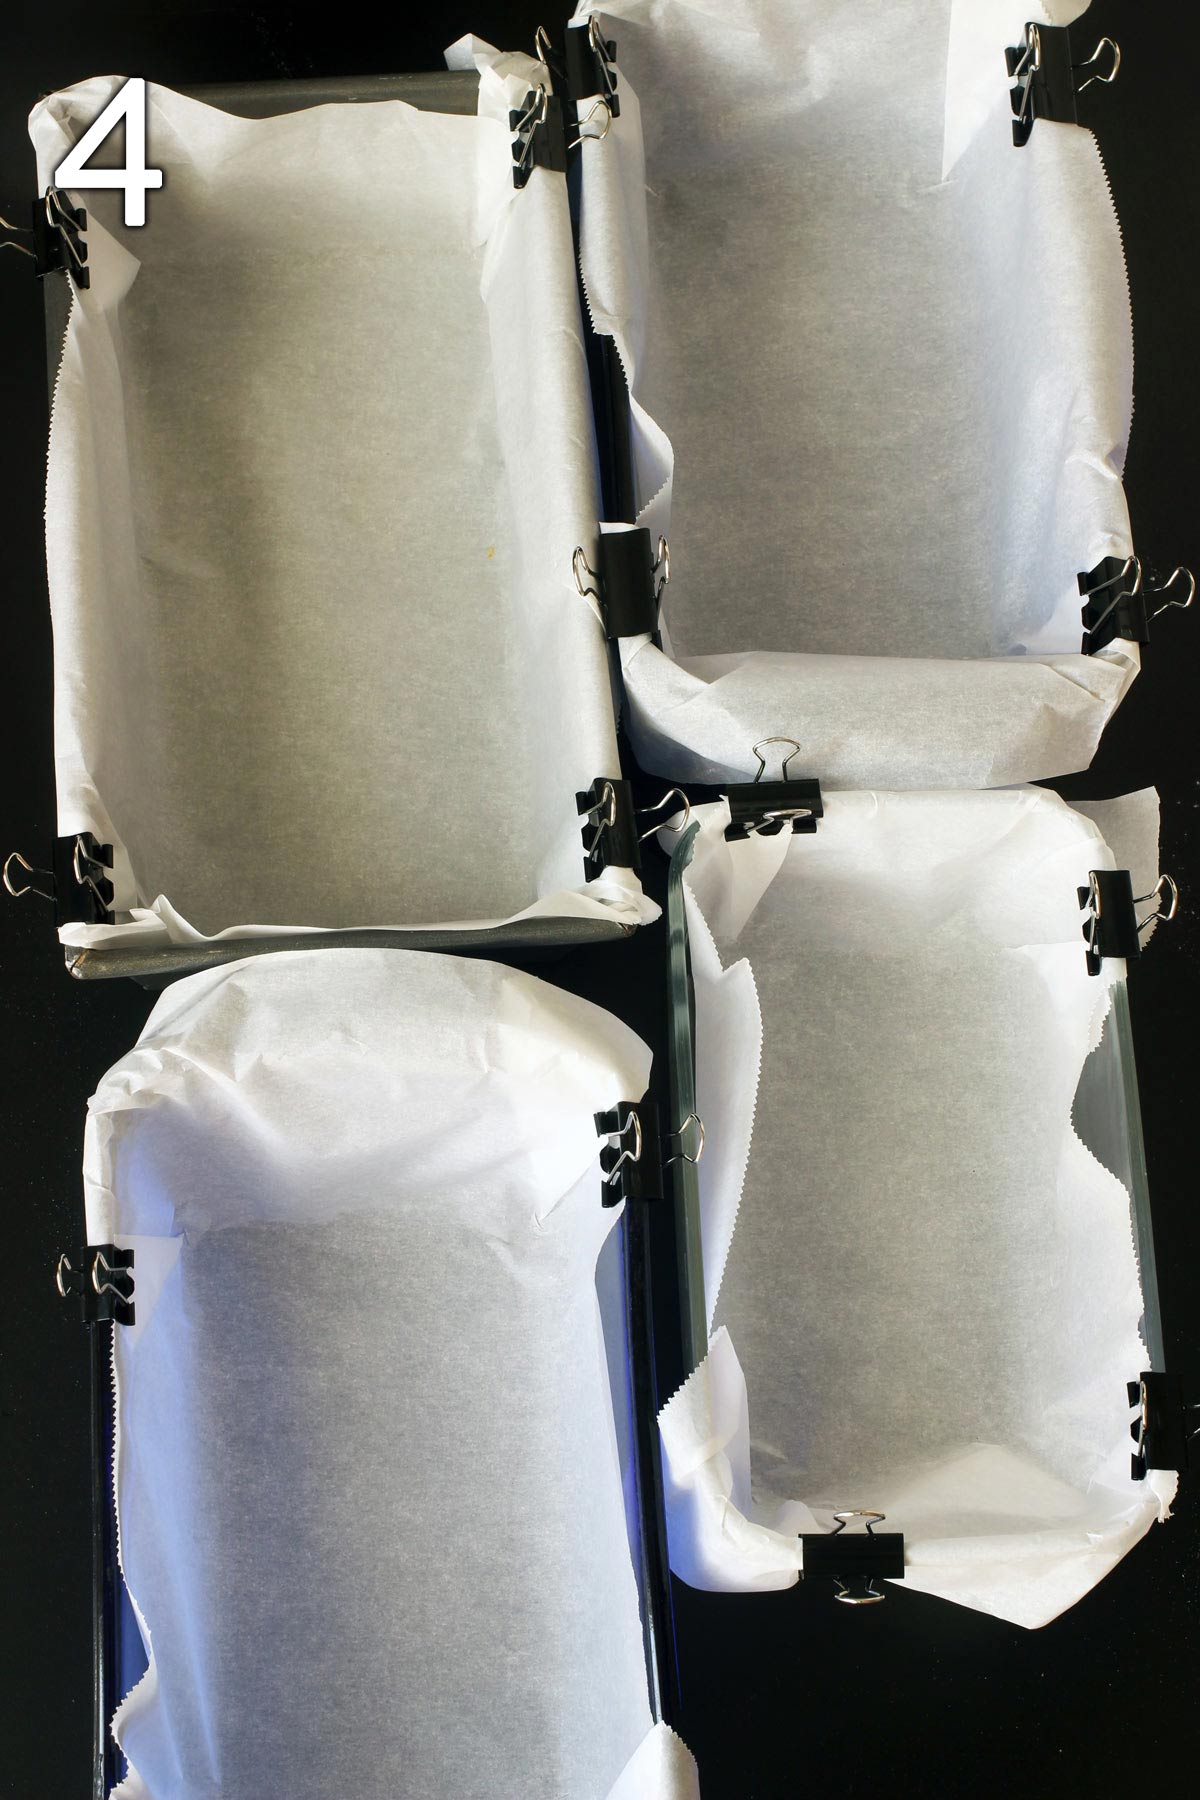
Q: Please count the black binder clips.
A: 14